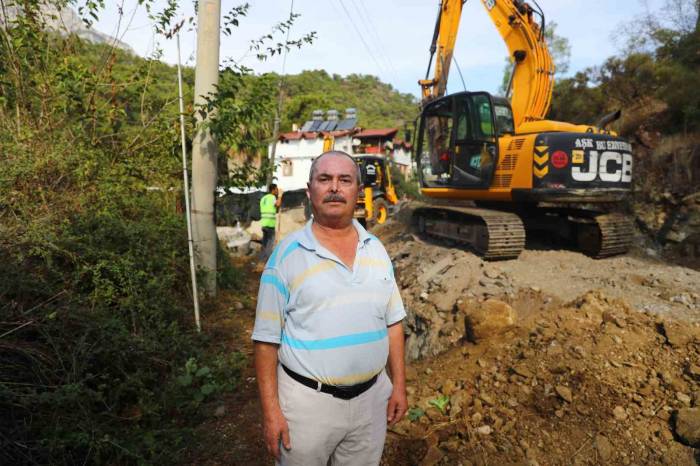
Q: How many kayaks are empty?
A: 0